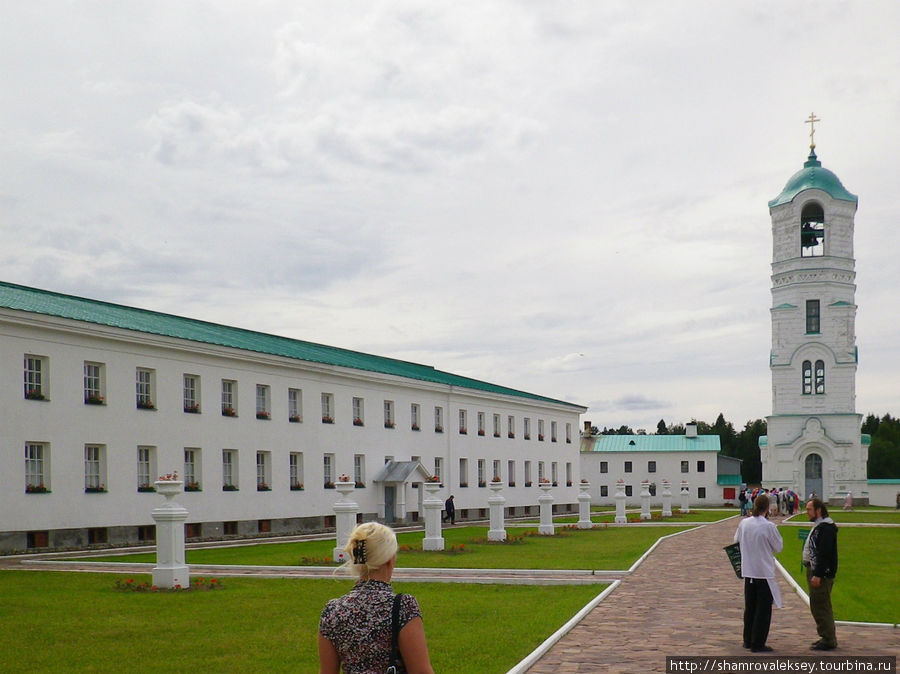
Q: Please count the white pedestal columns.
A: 10